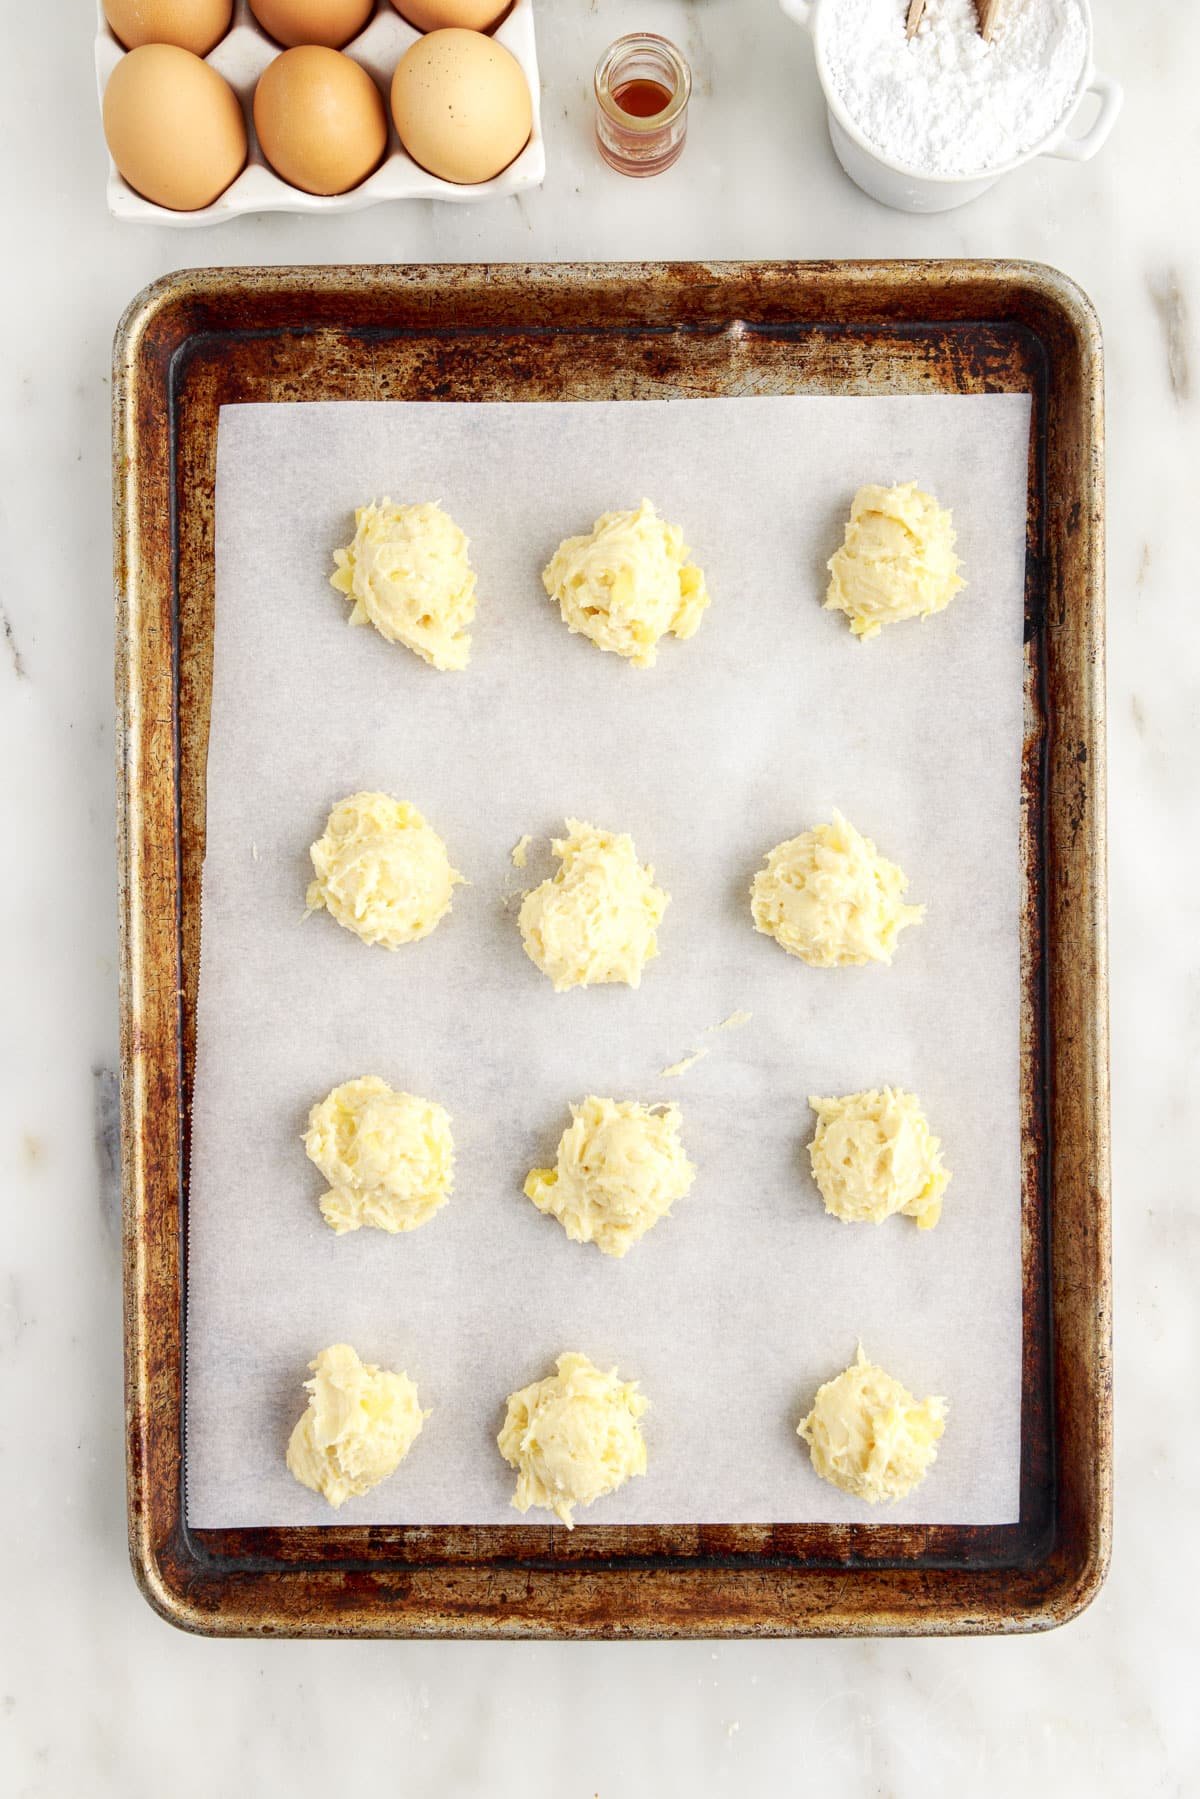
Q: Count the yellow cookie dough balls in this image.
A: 12